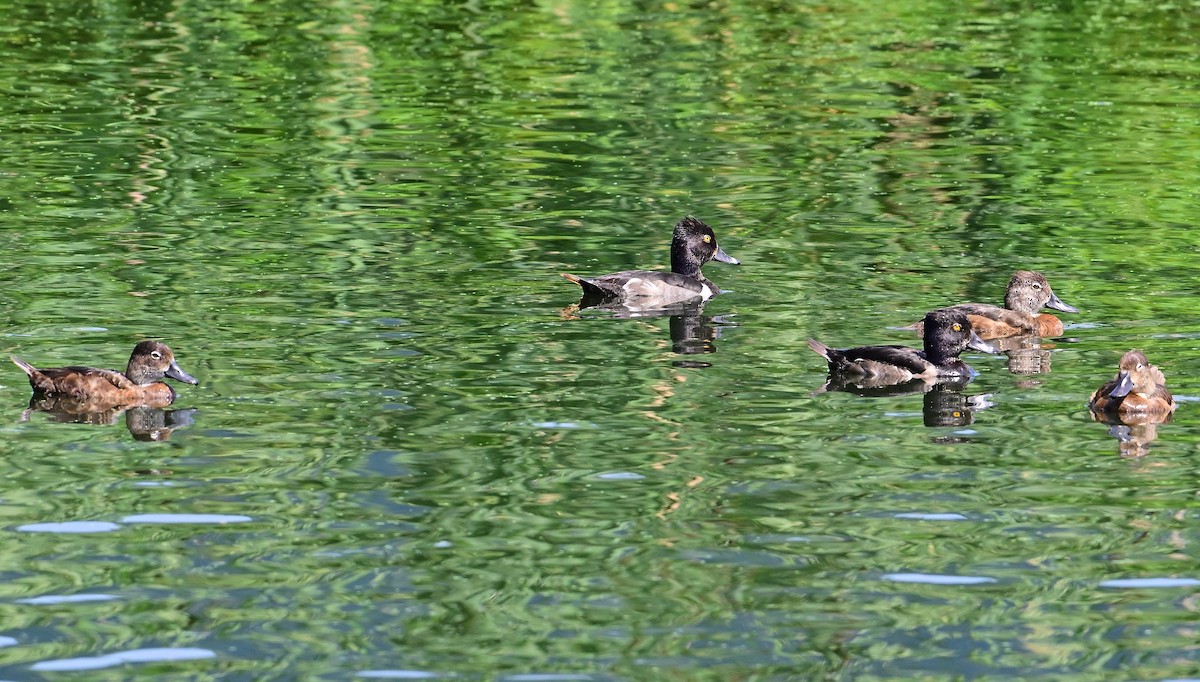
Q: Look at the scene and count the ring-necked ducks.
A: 5